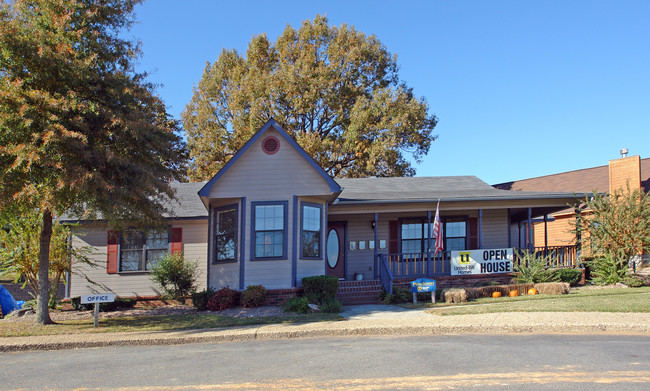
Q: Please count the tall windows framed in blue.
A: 3